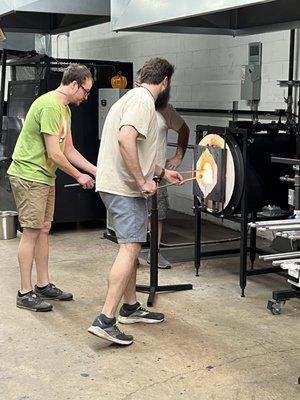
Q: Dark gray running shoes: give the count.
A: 4